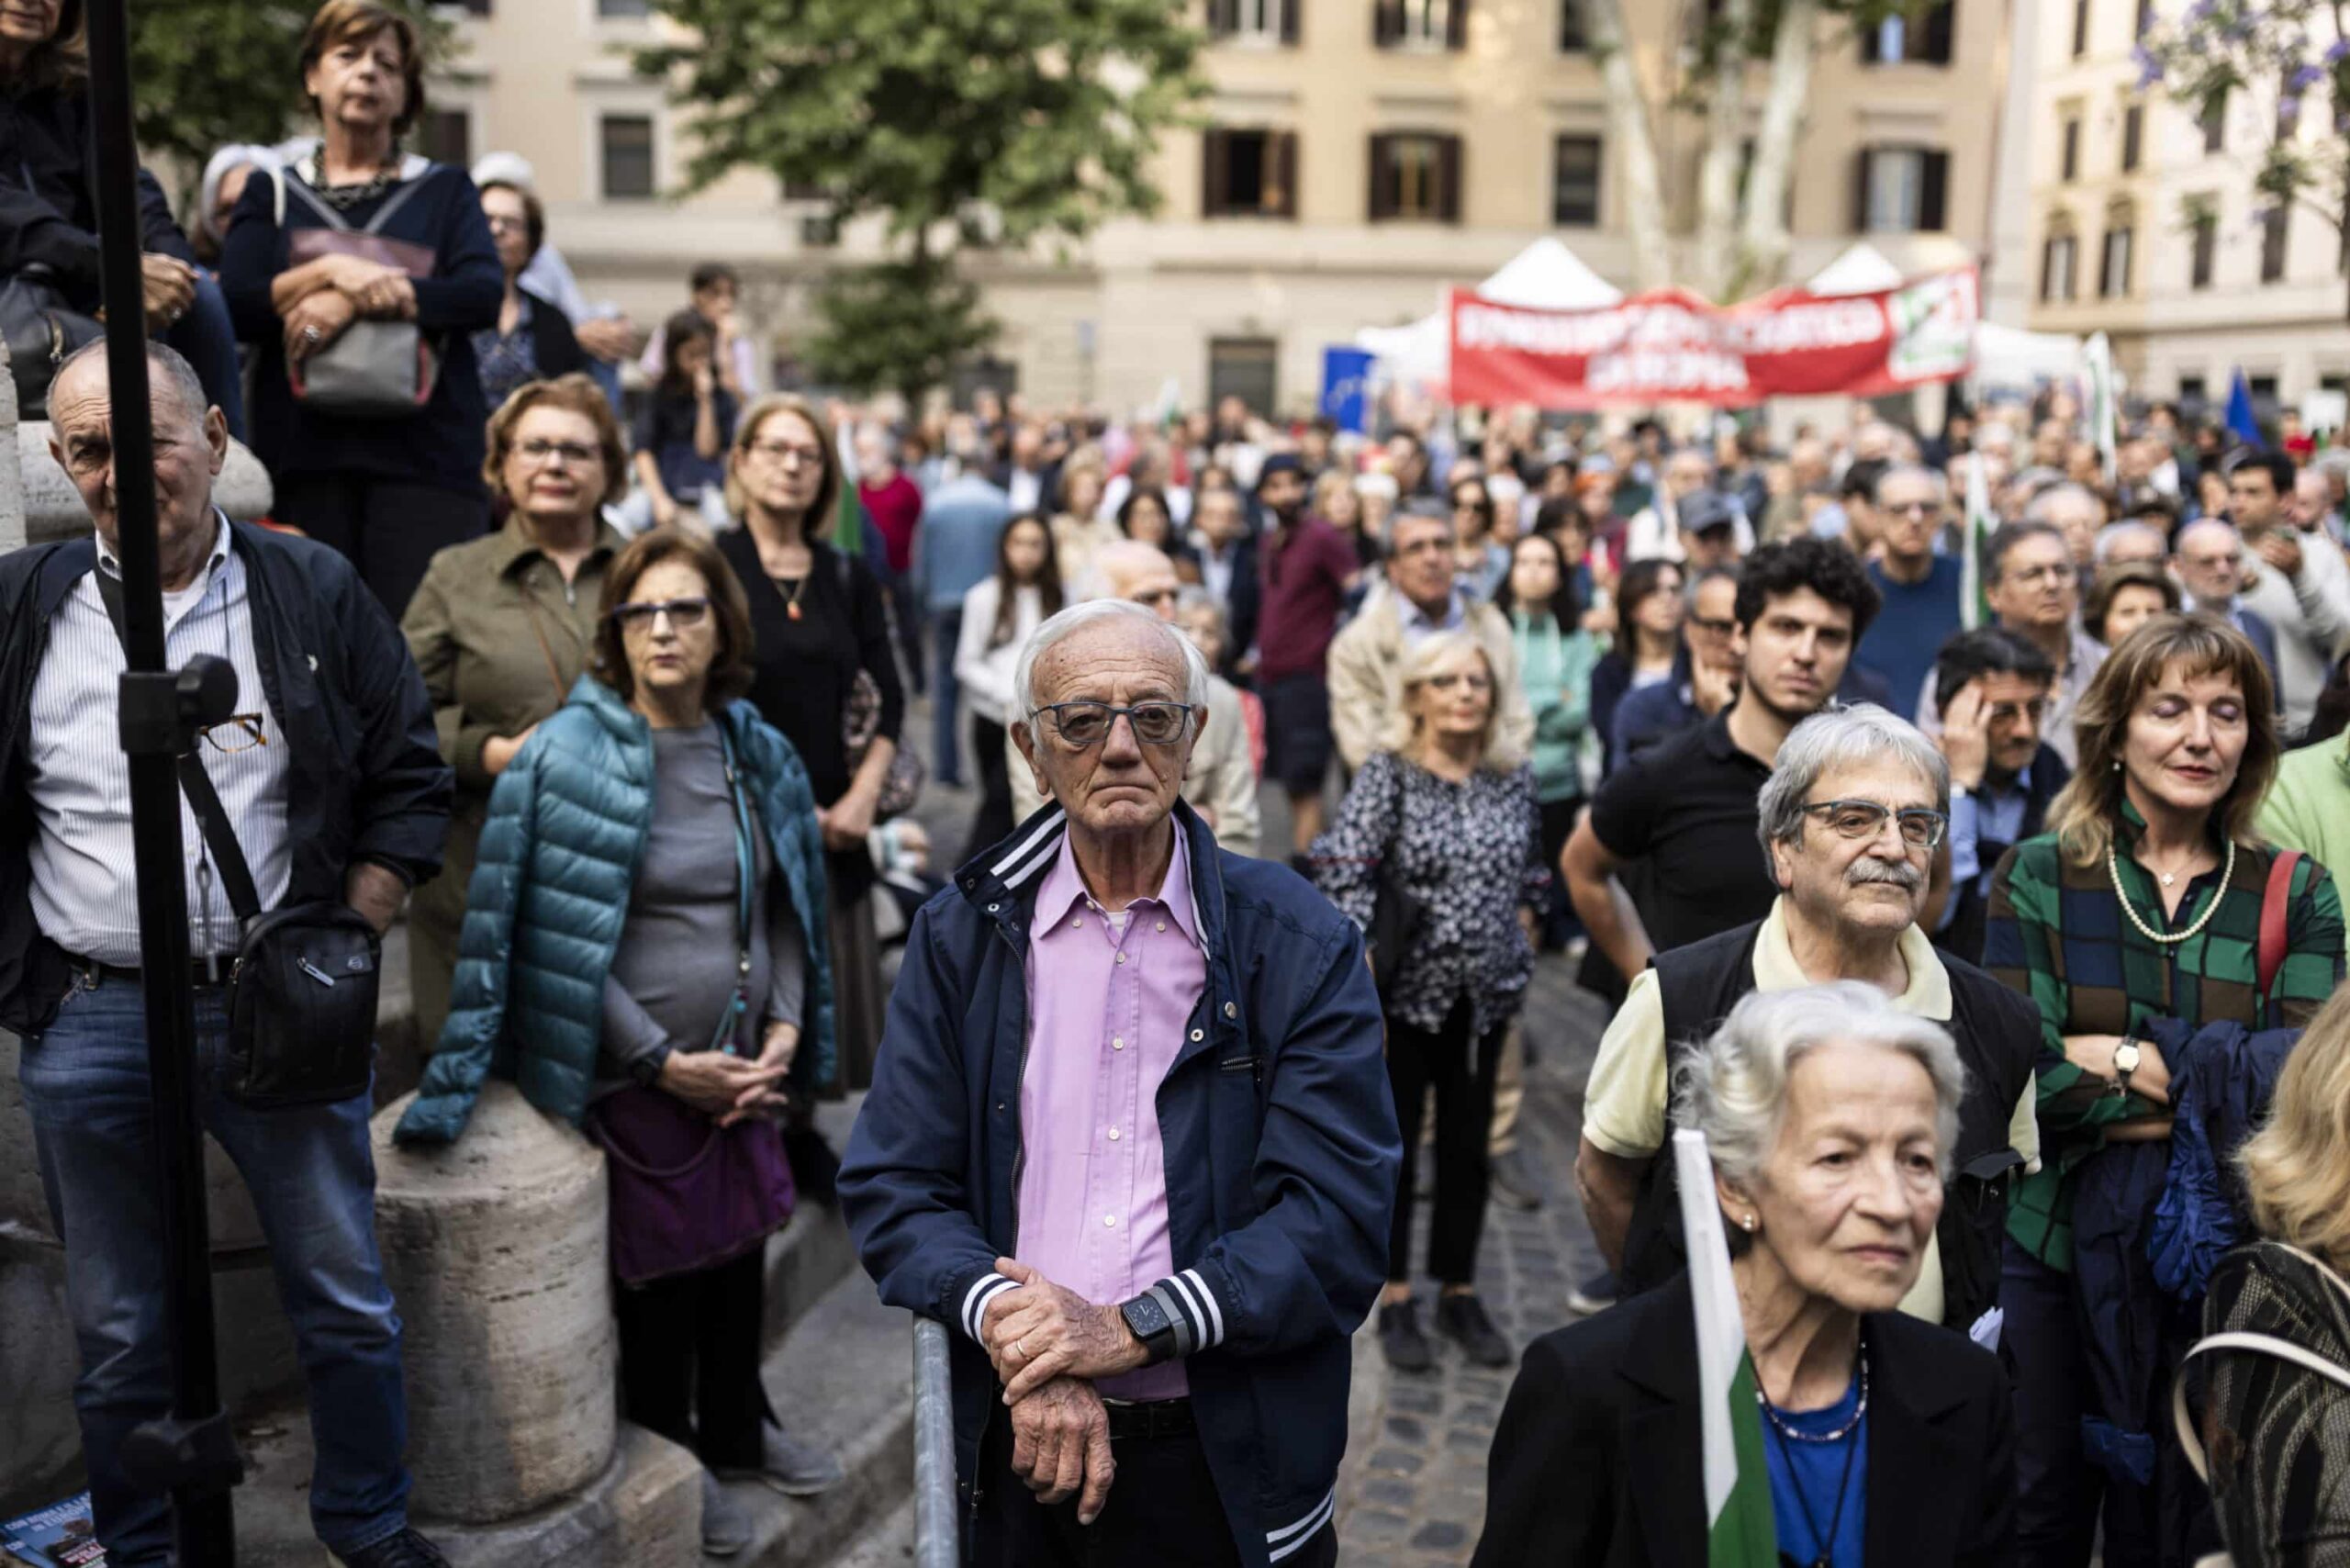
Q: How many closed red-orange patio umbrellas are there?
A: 0